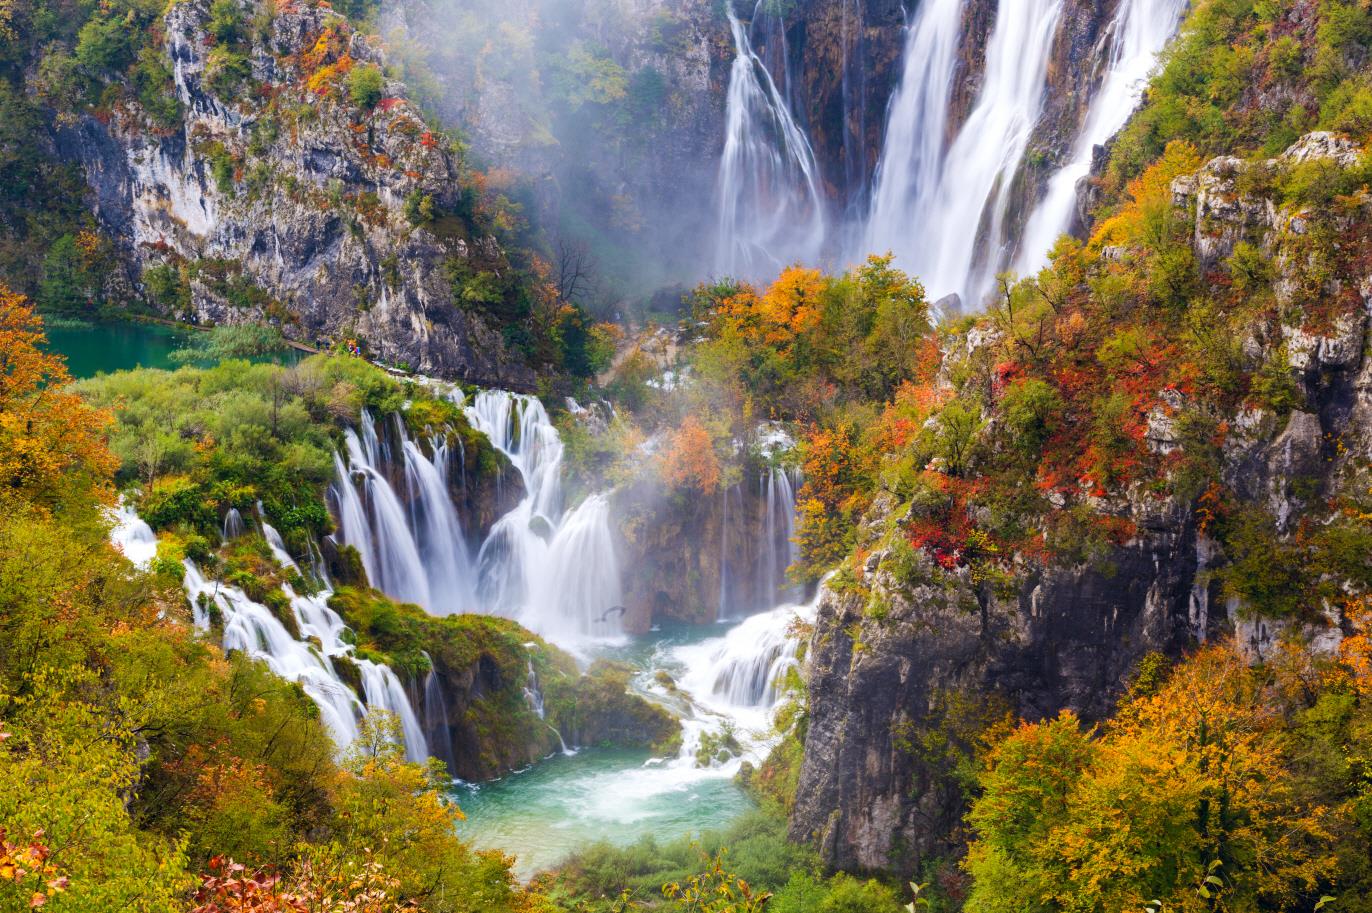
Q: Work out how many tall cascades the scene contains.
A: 4